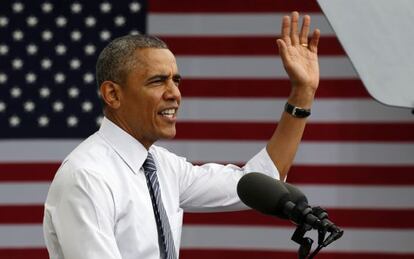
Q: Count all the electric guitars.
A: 0